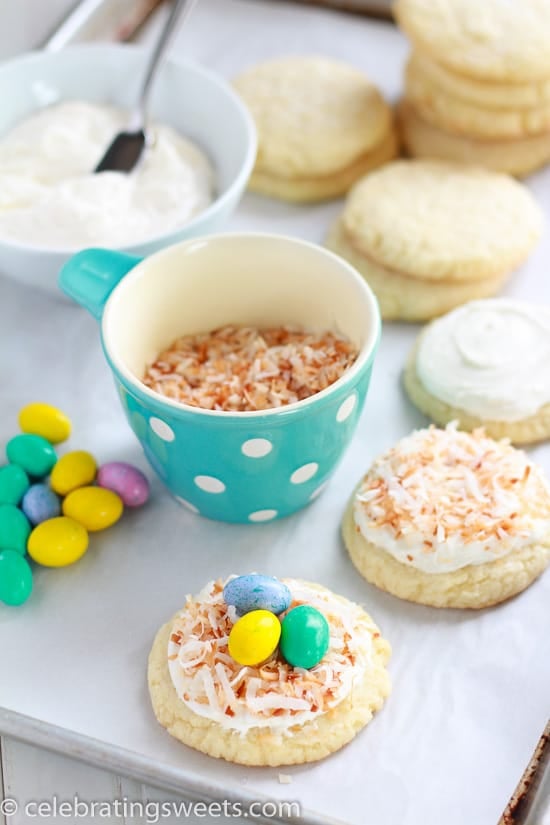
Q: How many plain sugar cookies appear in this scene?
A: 8